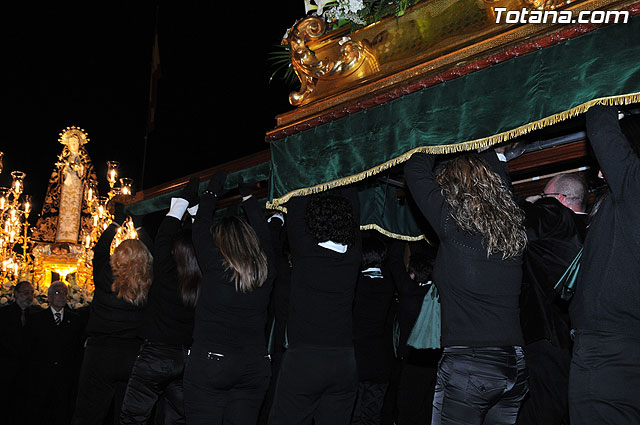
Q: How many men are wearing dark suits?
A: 2